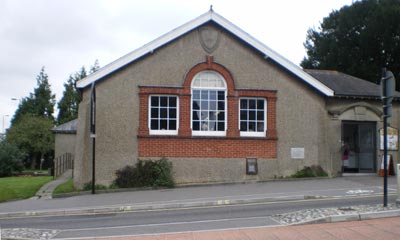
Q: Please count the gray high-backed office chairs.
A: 0